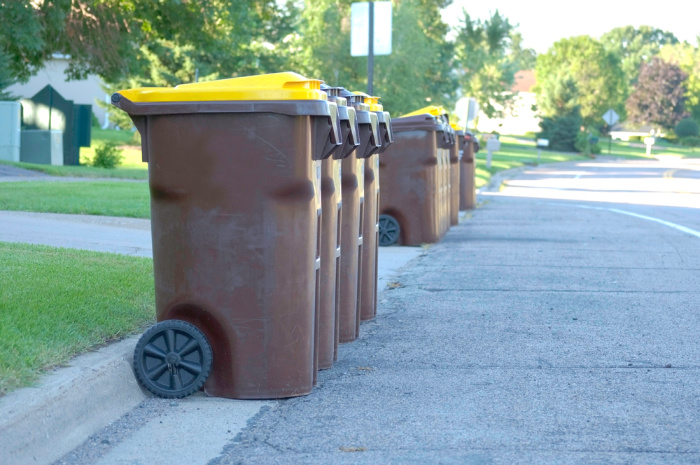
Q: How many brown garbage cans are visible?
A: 9